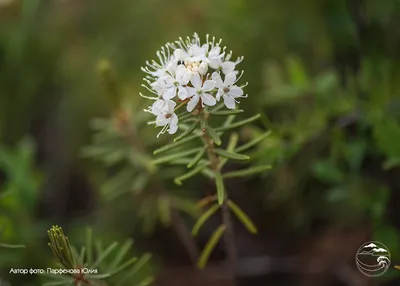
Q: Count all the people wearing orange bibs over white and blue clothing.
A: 0